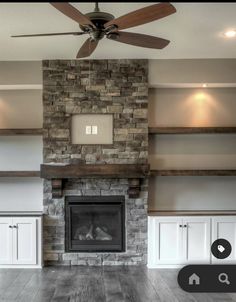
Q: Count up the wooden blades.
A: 5